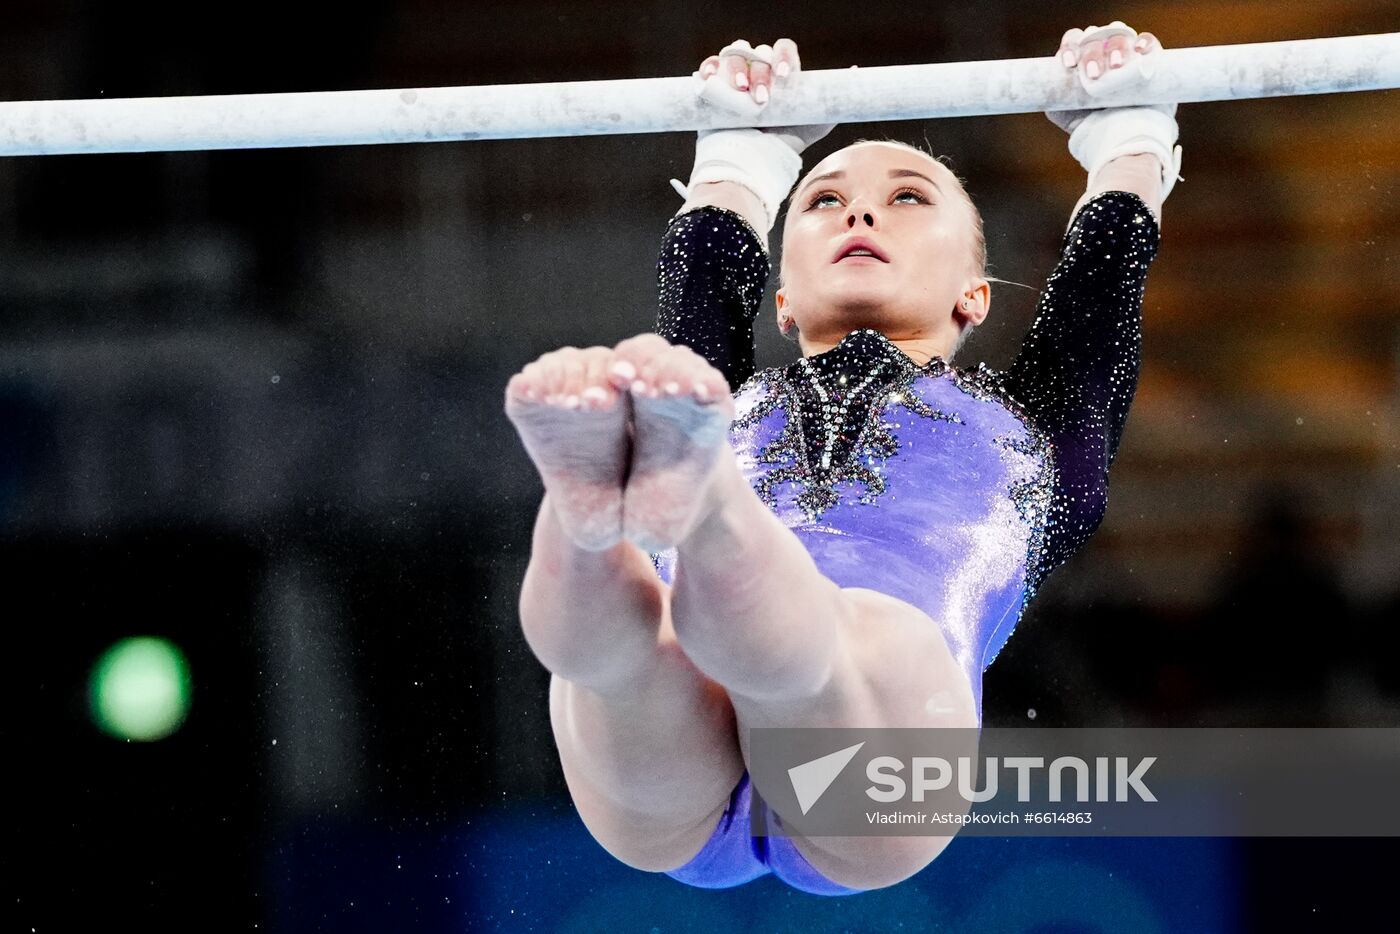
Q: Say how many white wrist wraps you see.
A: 2